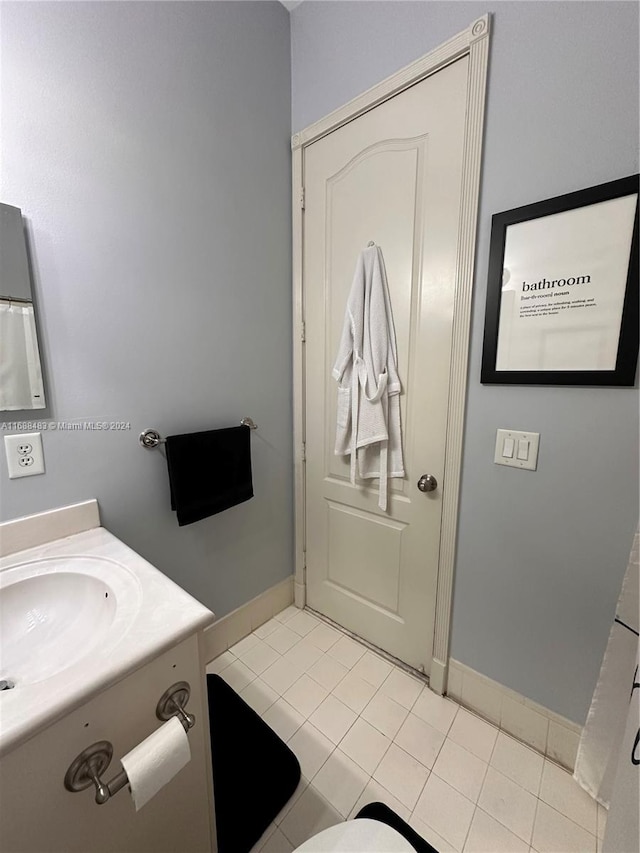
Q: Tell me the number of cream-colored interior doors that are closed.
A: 1